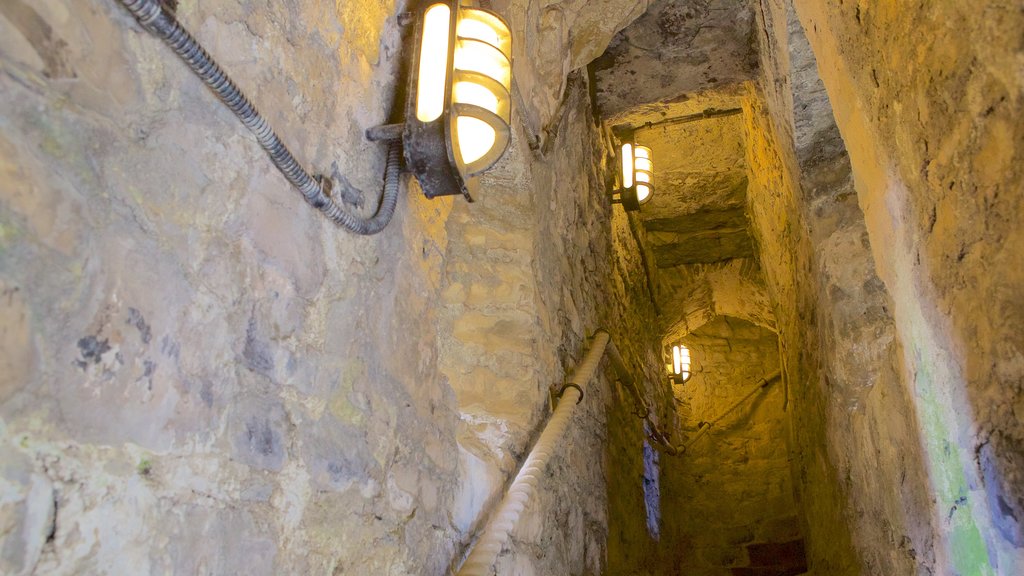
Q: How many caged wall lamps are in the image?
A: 3